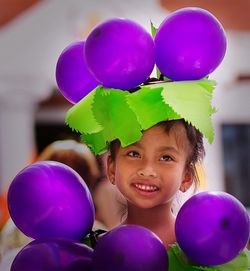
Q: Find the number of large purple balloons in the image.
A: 7